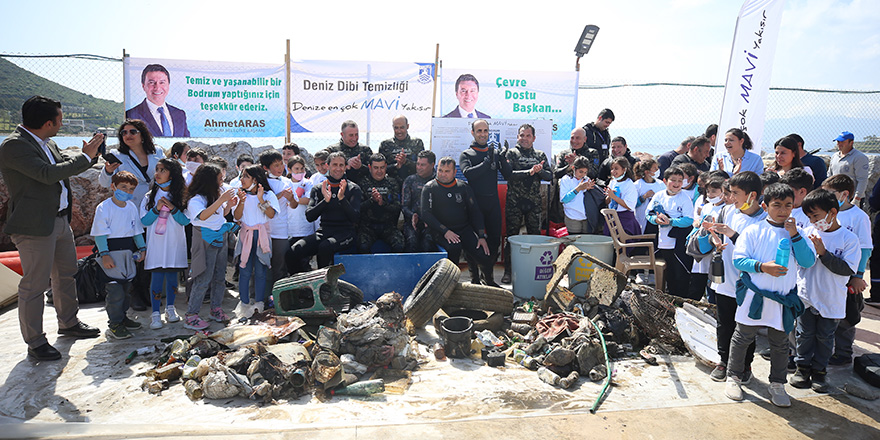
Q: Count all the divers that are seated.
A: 4